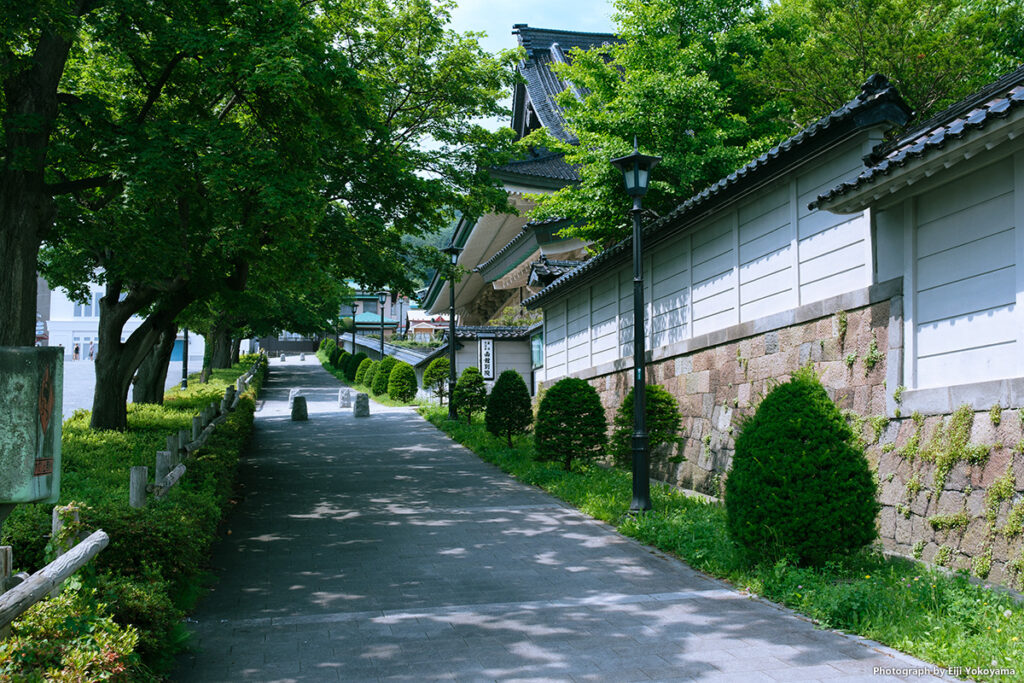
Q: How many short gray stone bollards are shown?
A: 6